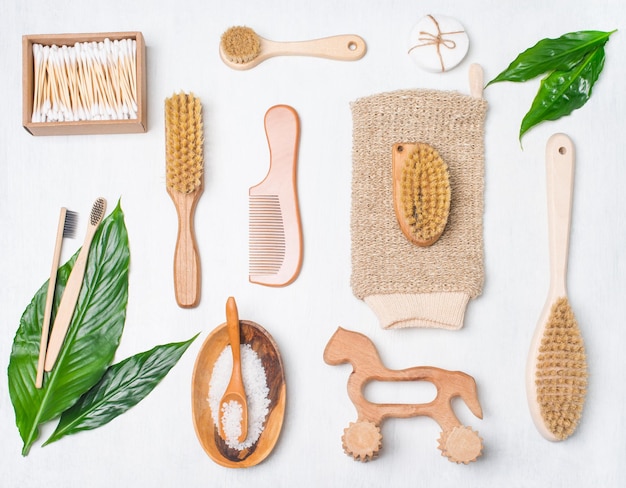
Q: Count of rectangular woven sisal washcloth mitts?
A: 1